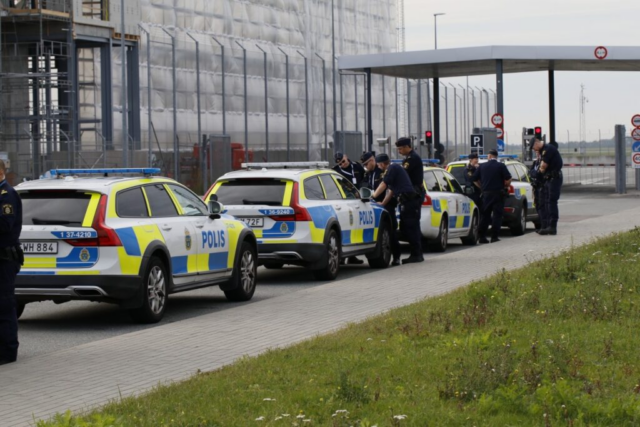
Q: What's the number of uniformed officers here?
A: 9